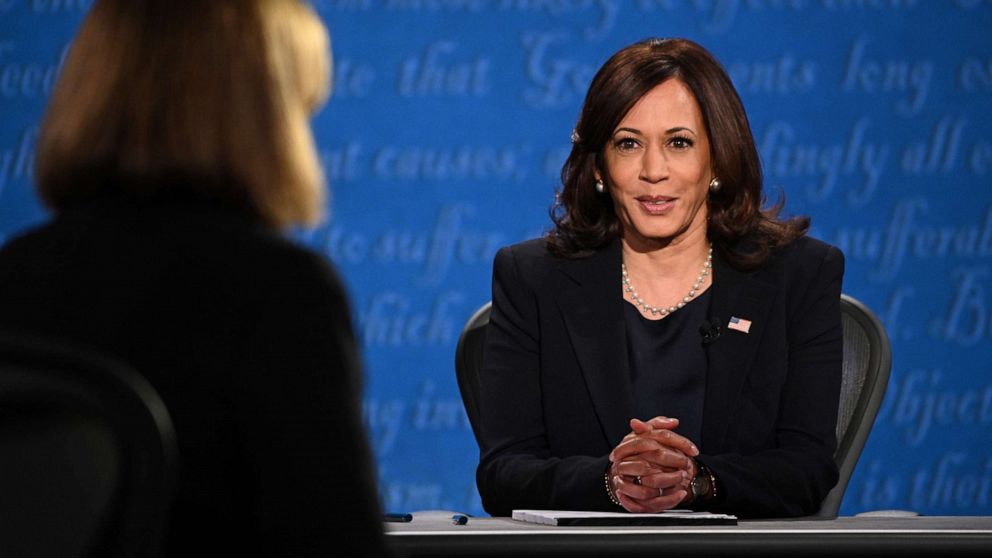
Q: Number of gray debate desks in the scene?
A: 1